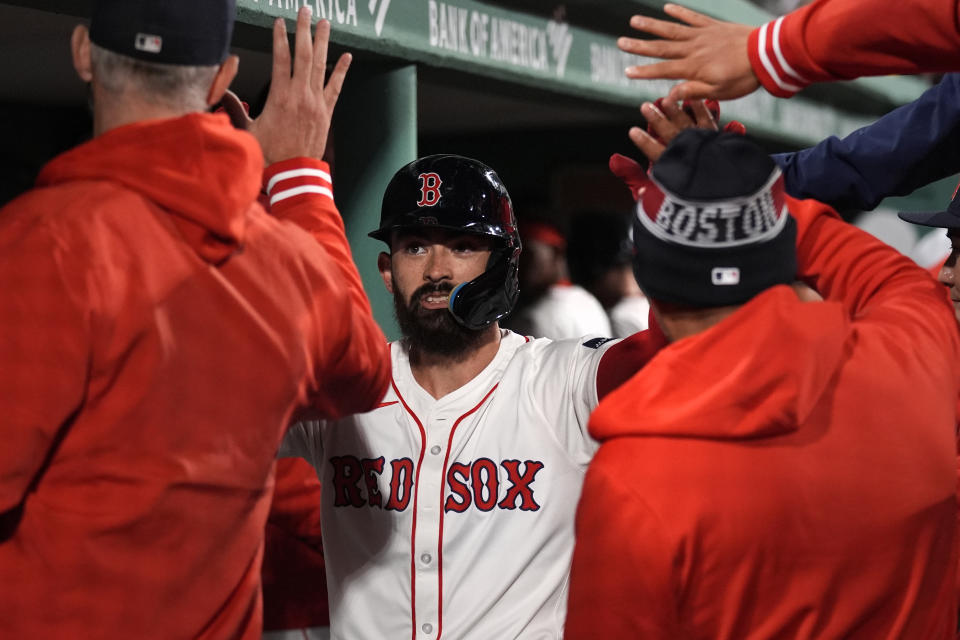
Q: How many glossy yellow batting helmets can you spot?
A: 0